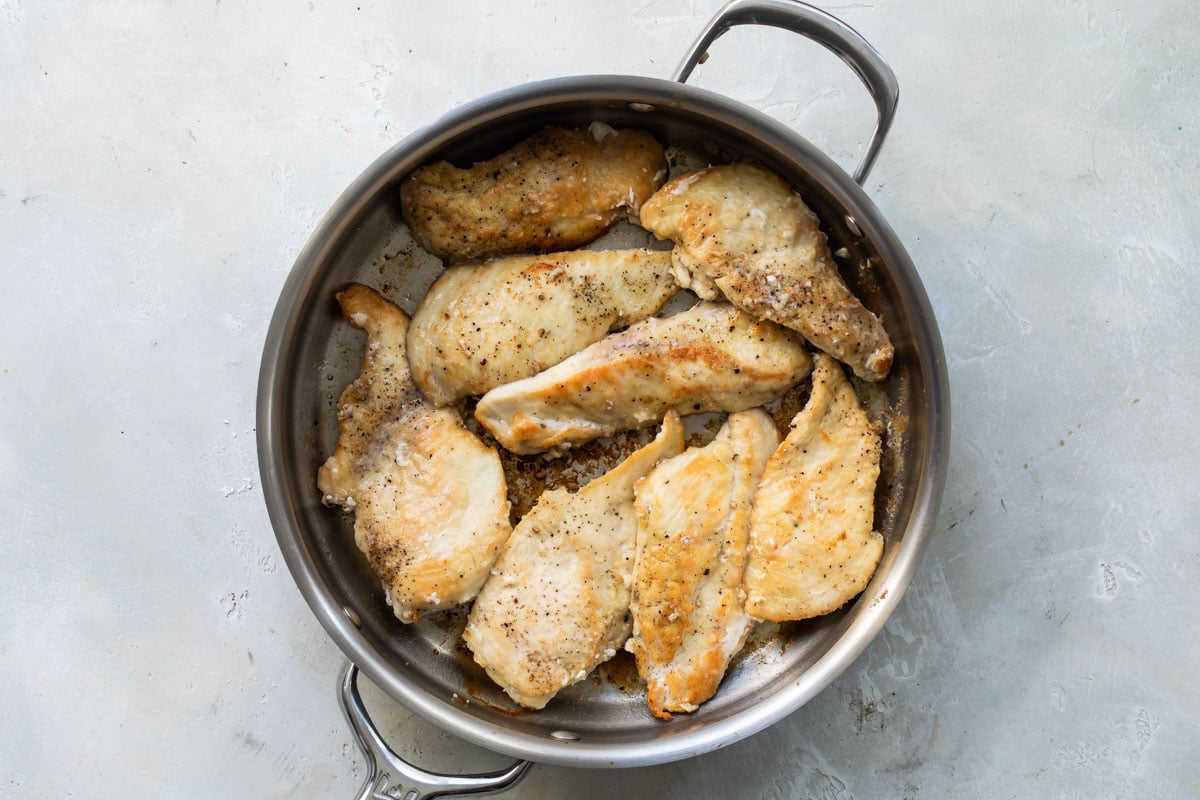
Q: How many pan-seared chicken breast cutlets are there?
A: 8